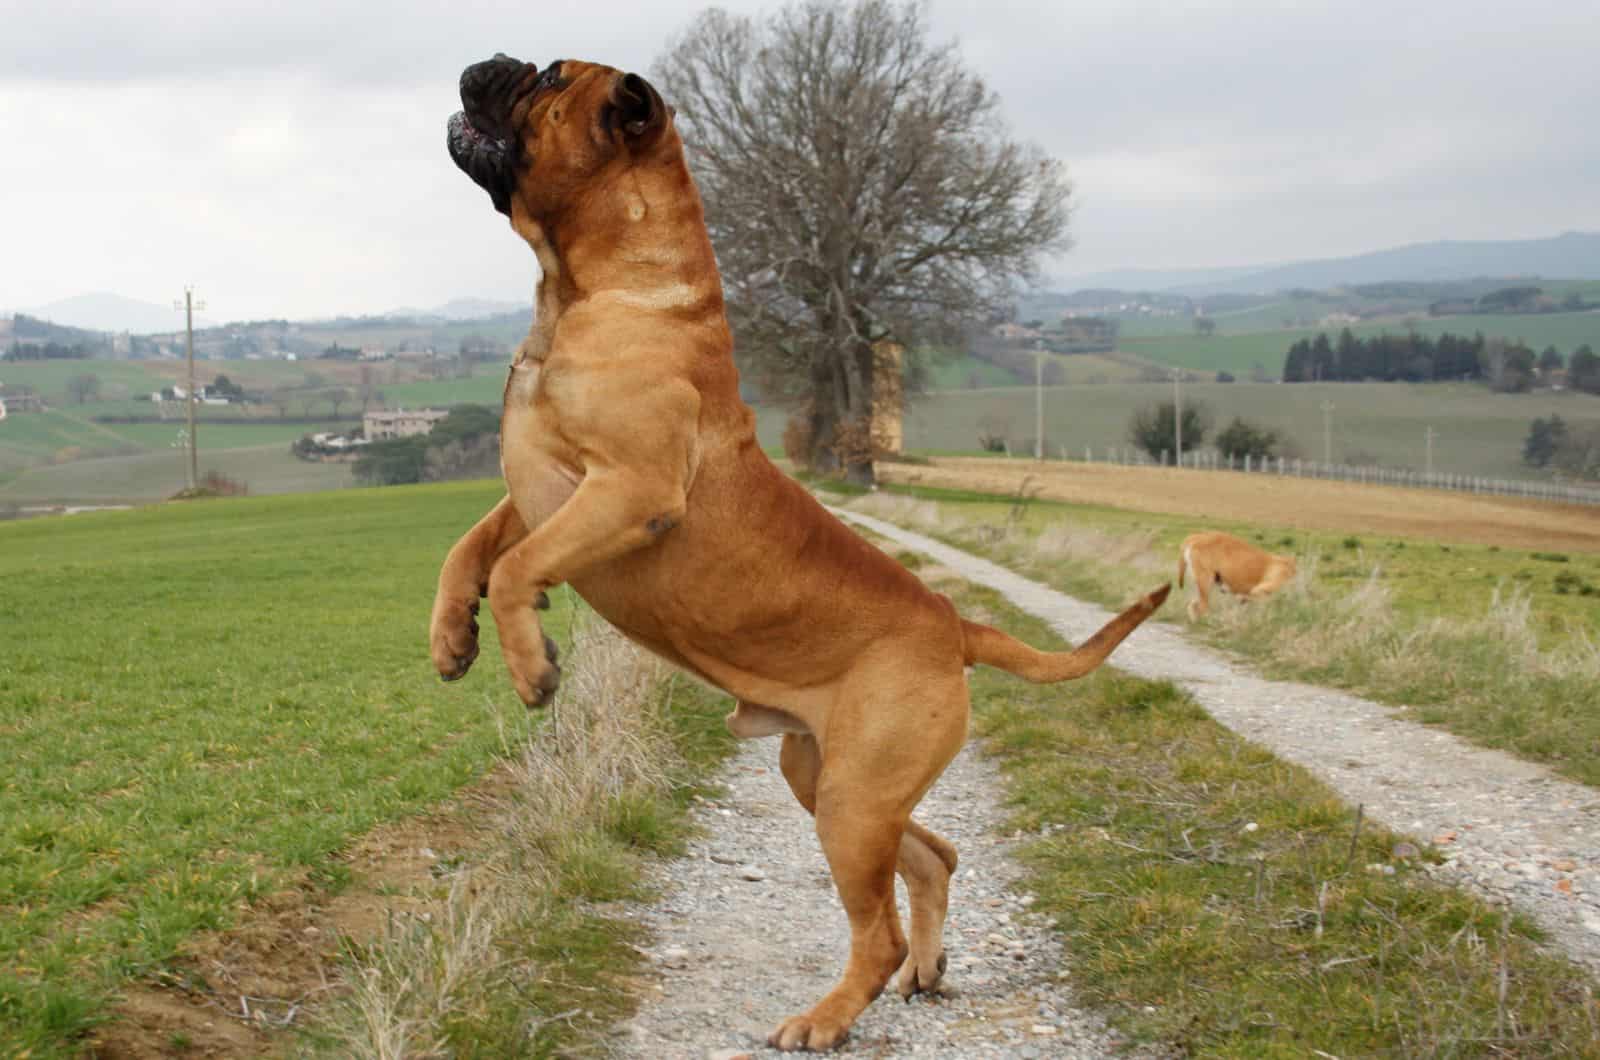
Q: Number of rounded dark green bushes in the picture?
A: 2